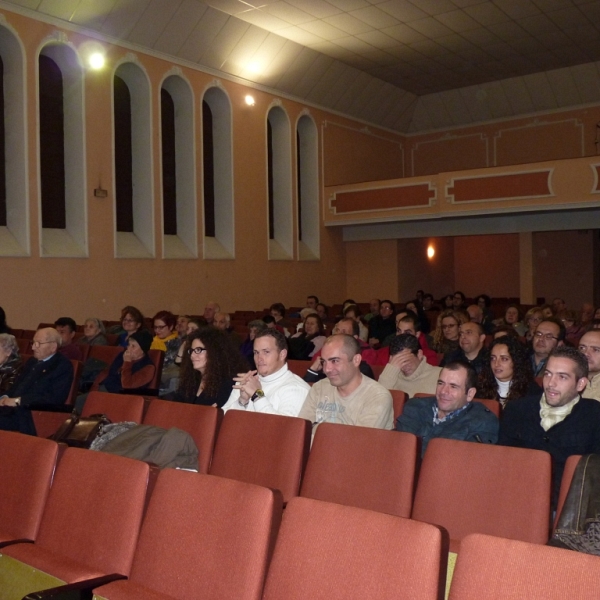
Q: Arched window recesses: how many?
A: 7